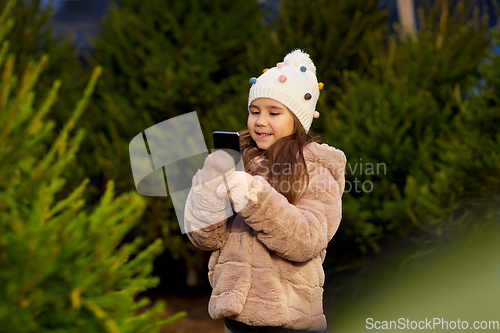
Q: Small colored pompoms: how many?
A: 8